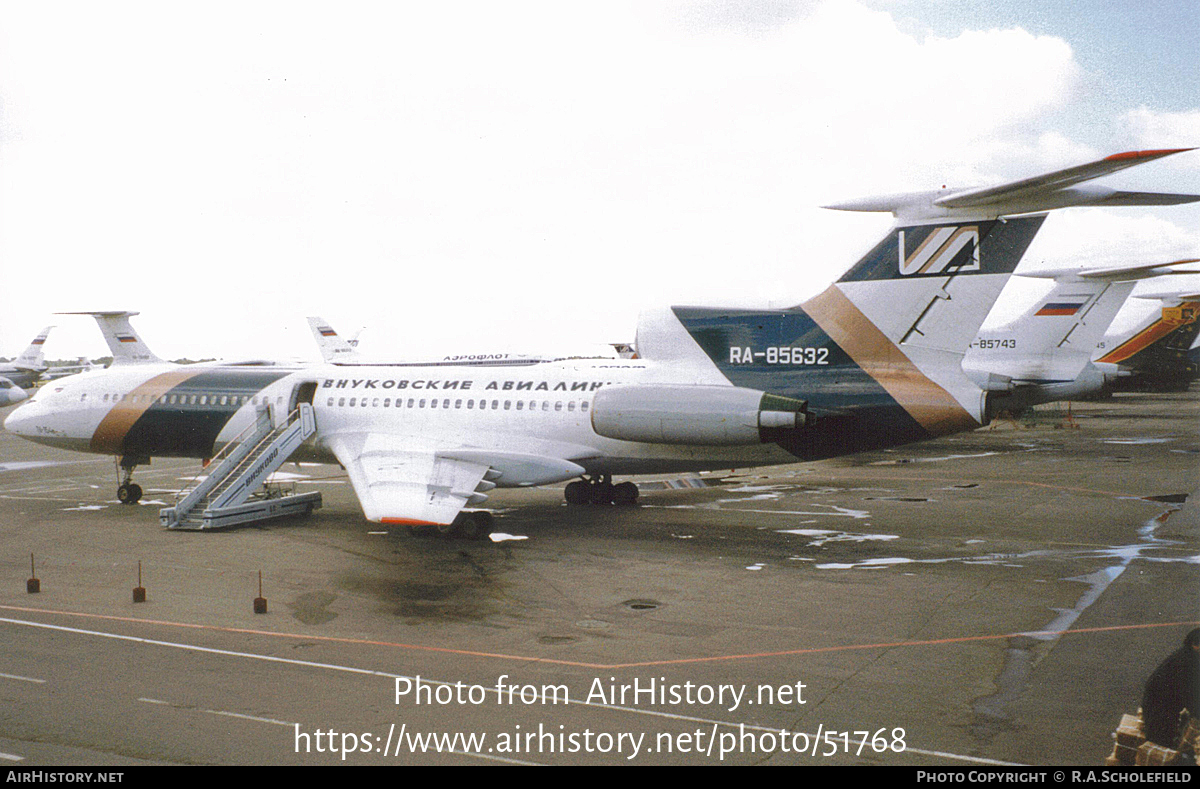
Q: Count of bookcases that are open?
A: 0